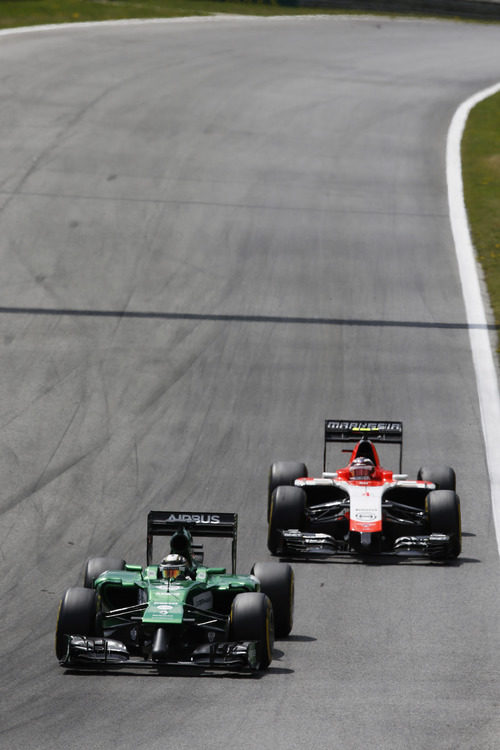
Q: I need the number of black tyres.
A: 8